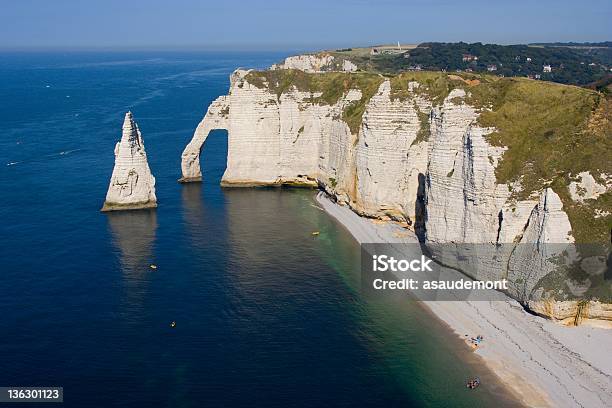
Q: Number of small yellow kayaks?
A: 3